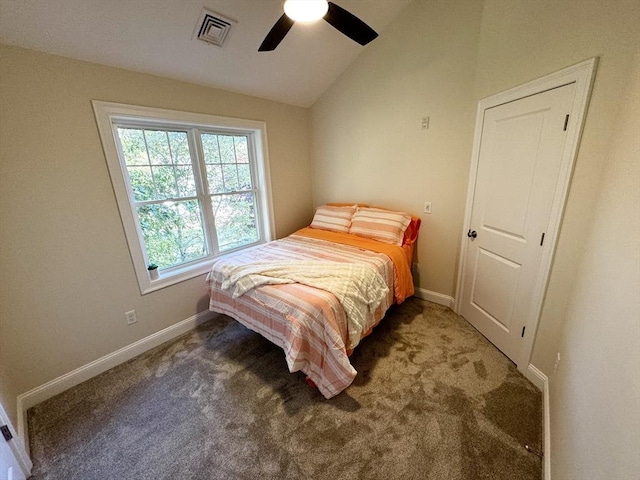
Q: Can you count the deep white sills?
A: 1